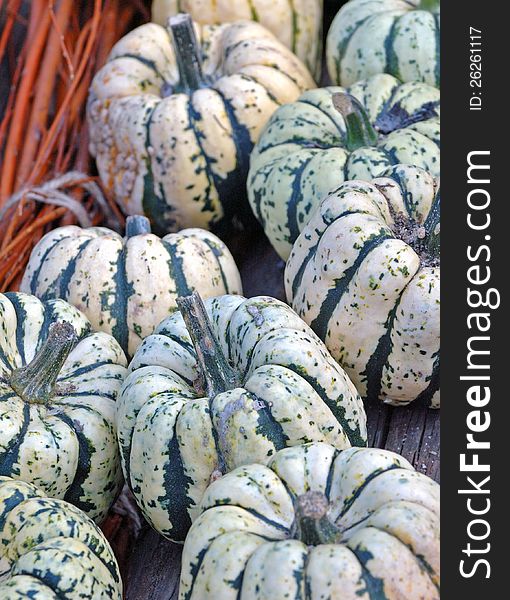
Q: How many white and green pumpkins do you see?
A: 10